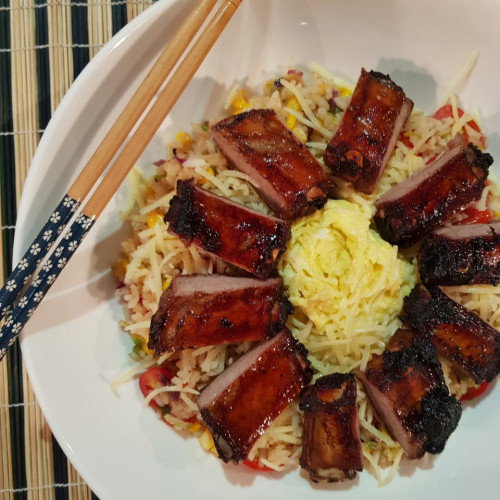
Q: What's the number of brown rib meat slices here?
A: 10